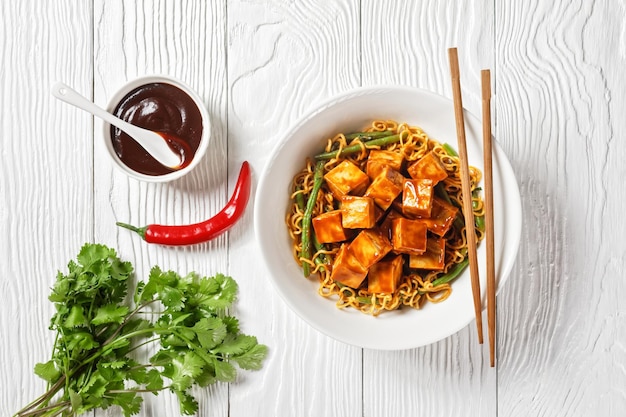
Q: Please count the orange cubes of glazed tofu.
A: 13